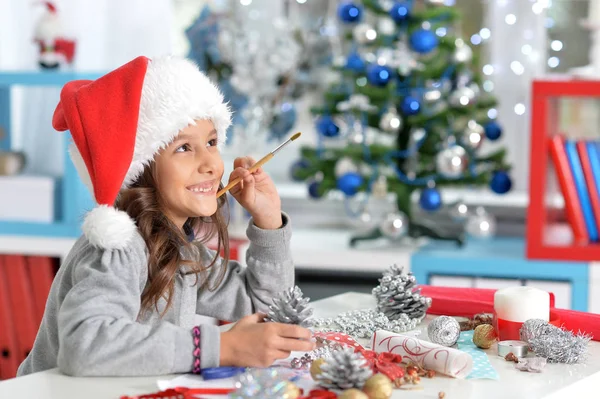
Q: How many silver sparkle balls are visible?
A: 1